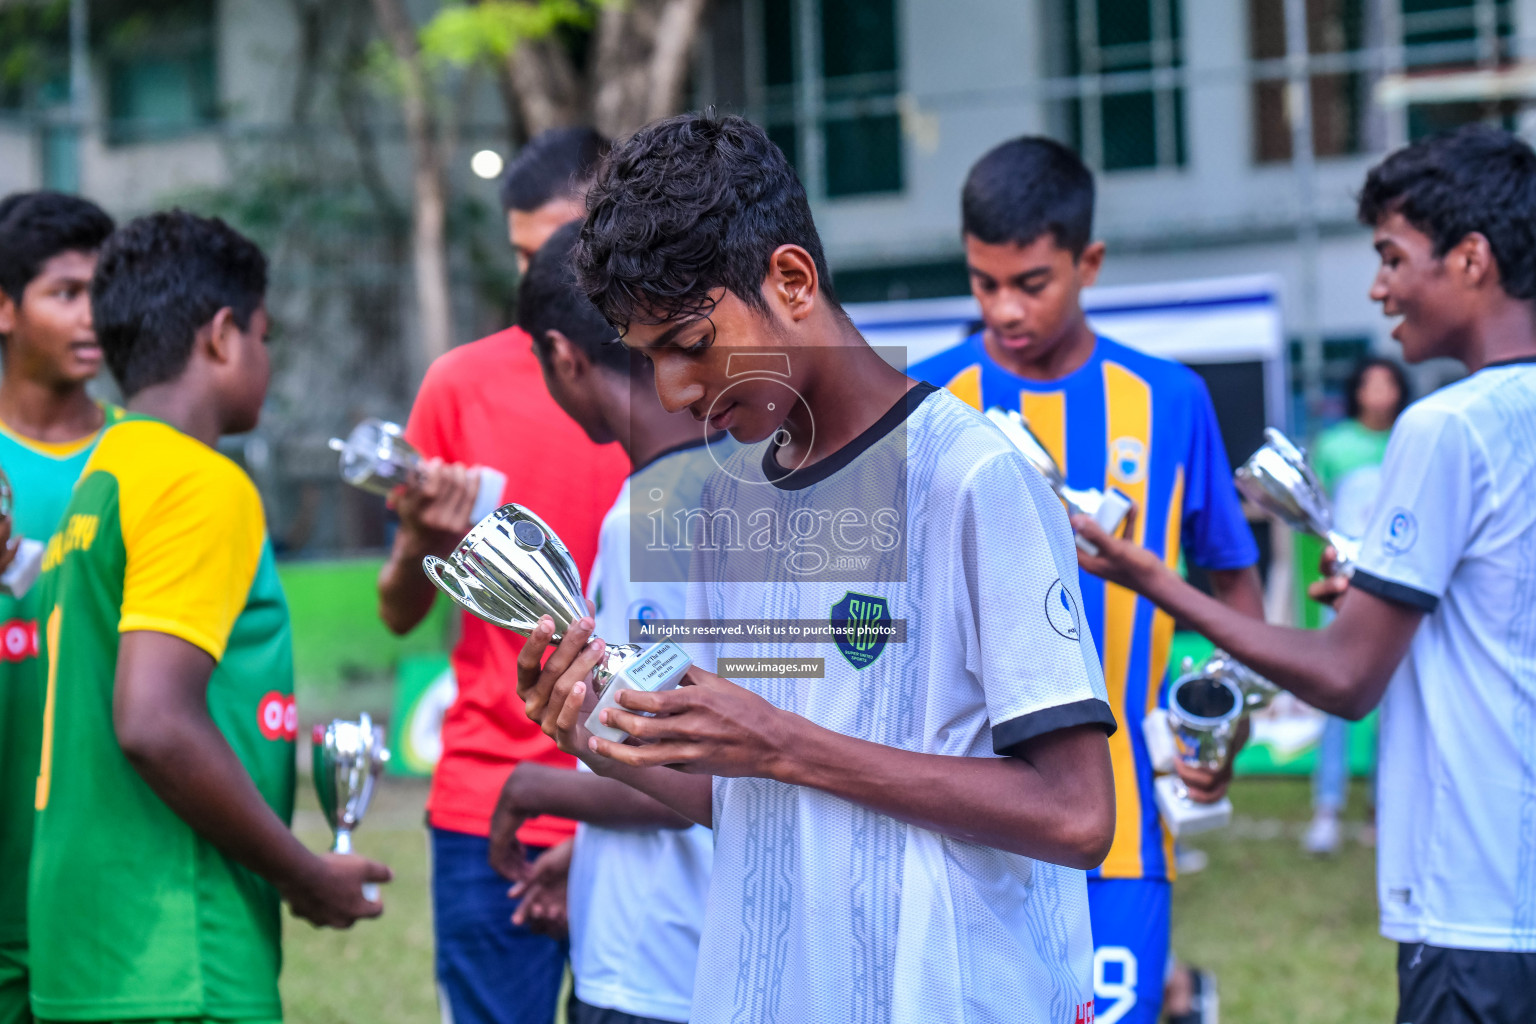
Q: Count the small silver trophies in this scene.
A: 8